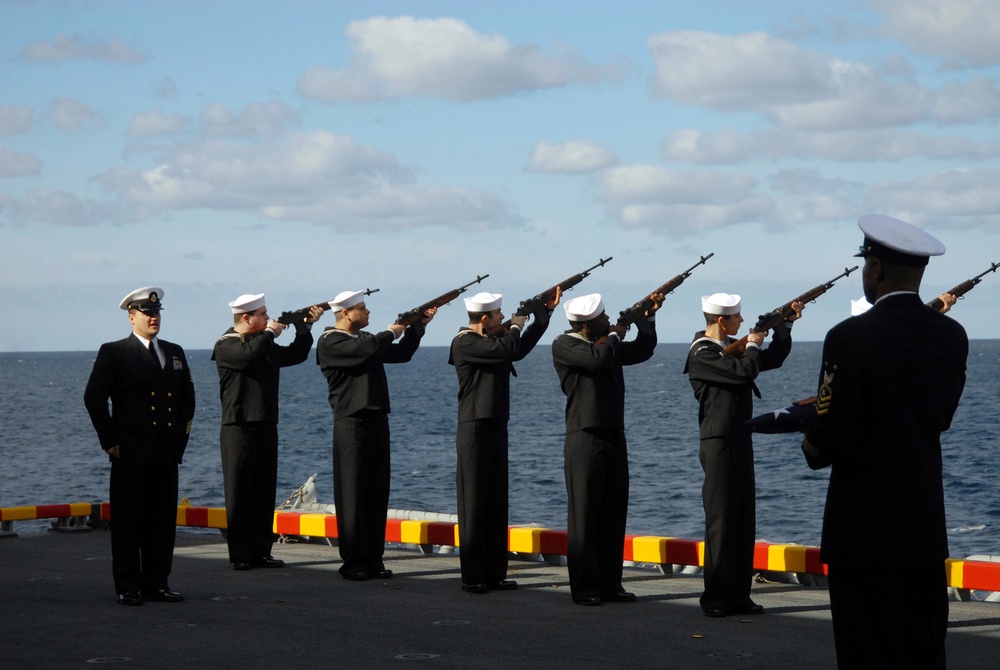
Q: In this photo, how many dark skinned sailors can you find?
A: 2